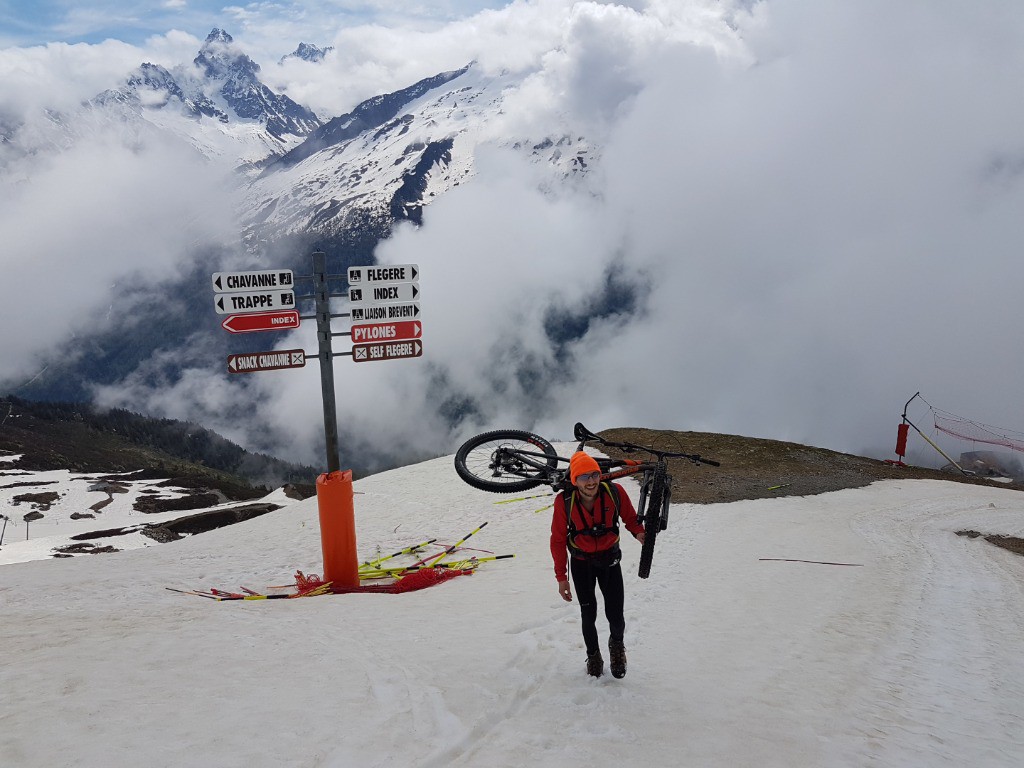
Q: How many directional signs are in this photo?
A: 9